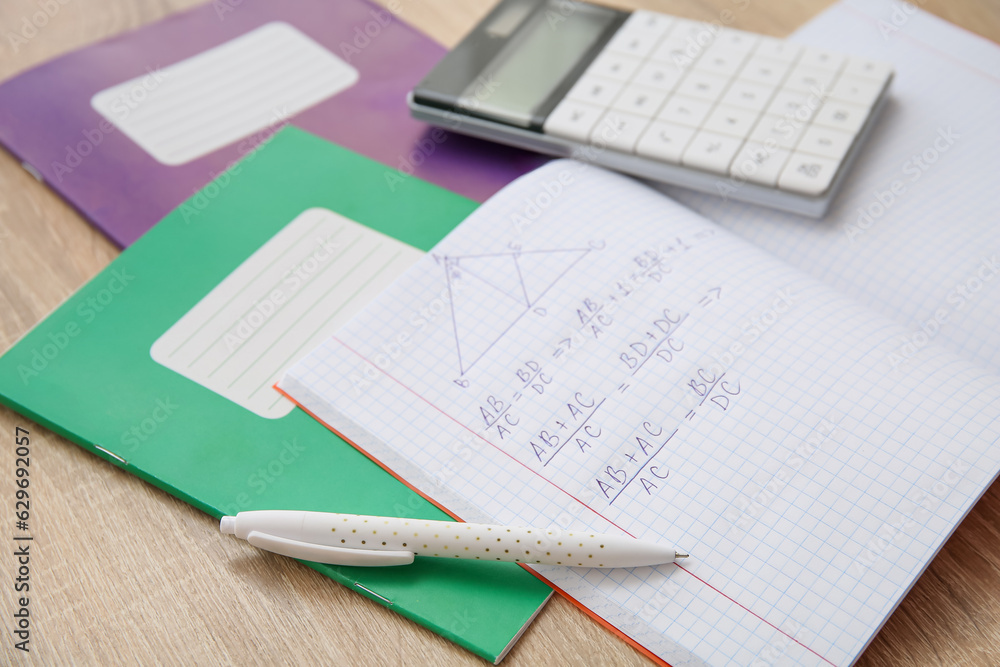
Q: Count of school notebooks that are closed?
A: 2